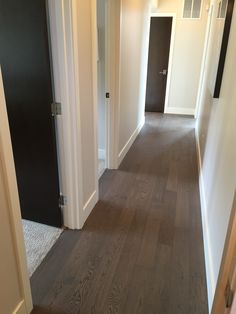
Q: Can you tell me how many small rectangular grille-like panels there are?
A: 2